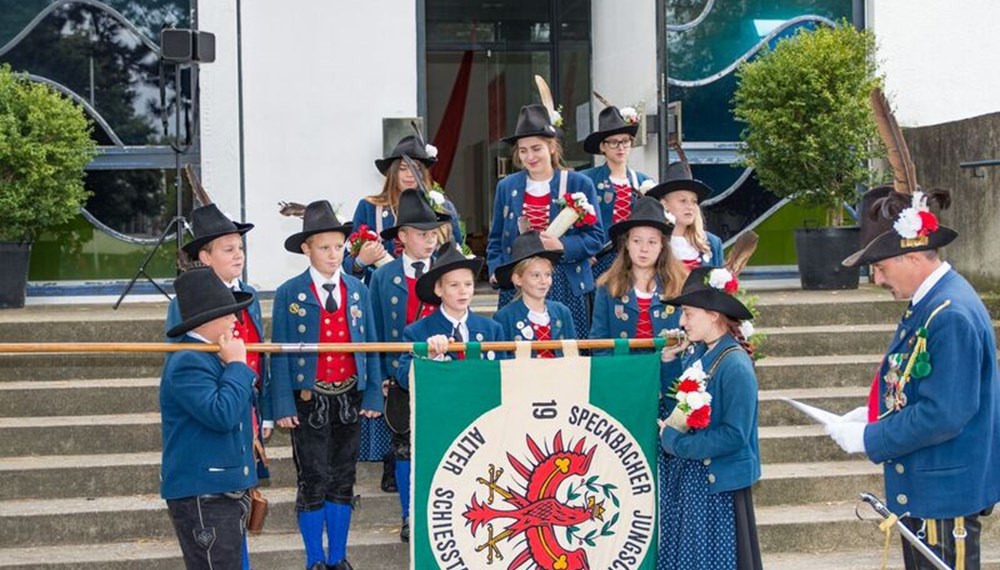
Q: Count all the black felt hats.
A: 13